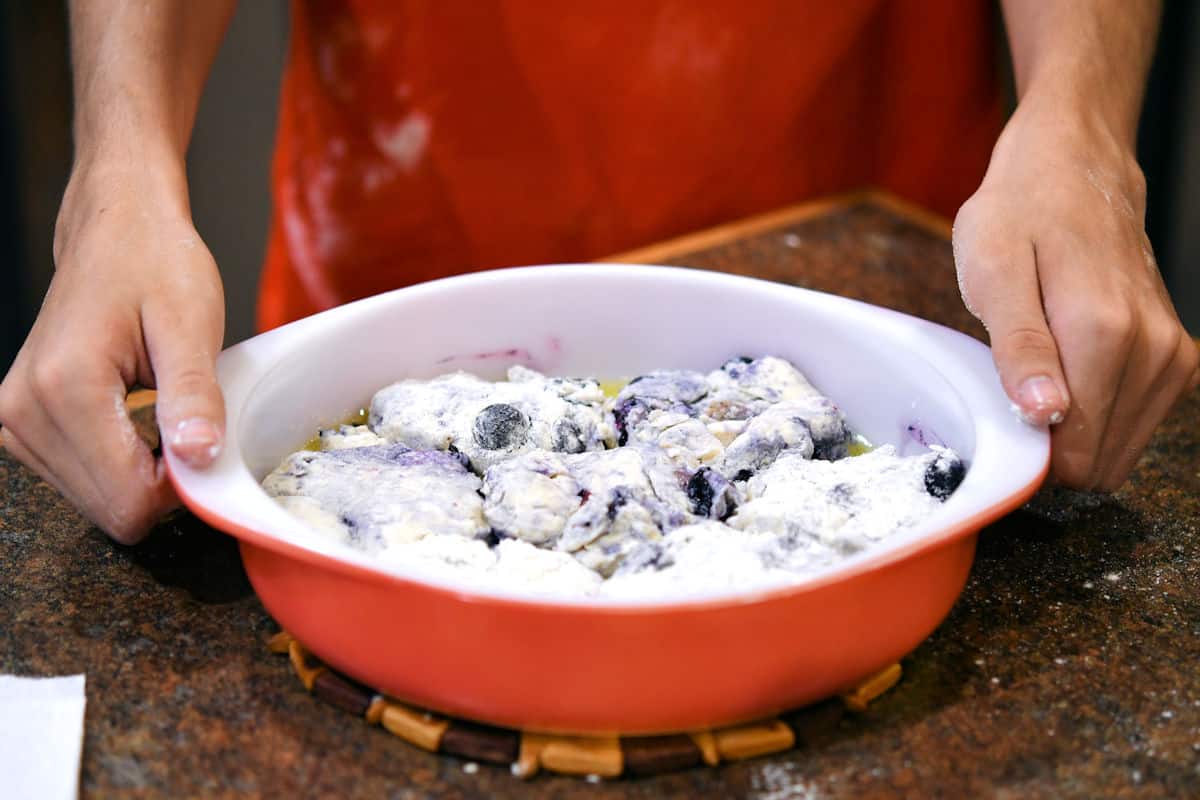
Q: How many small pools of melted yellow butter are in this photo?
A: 3